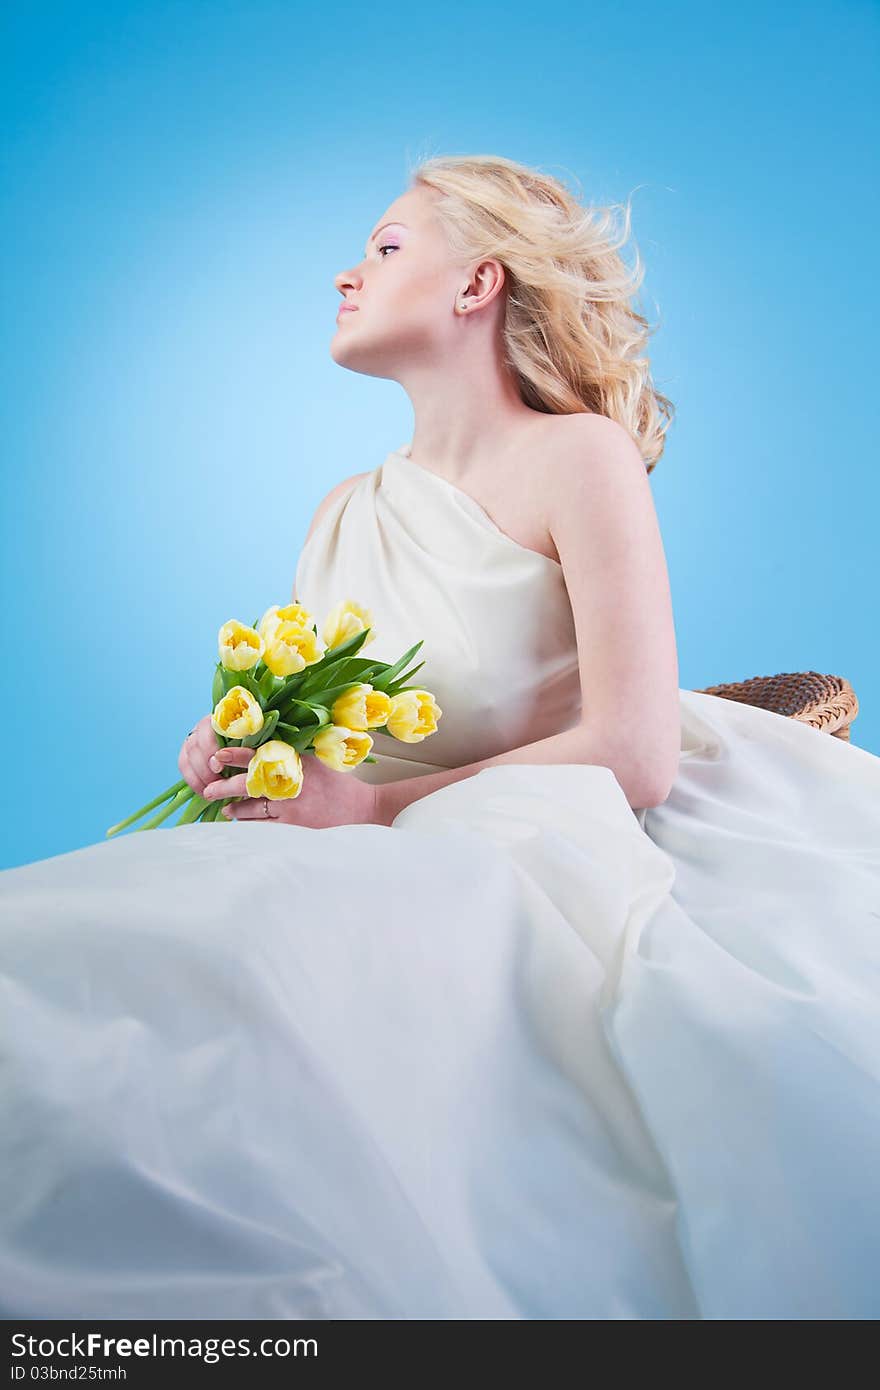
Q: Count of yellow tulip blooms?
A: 9